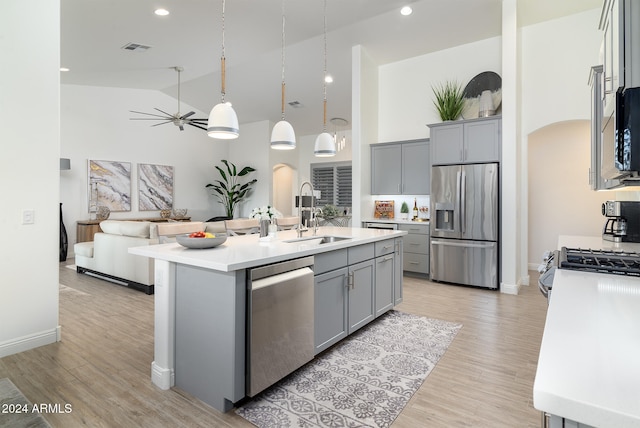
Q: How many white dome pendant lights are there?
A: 3